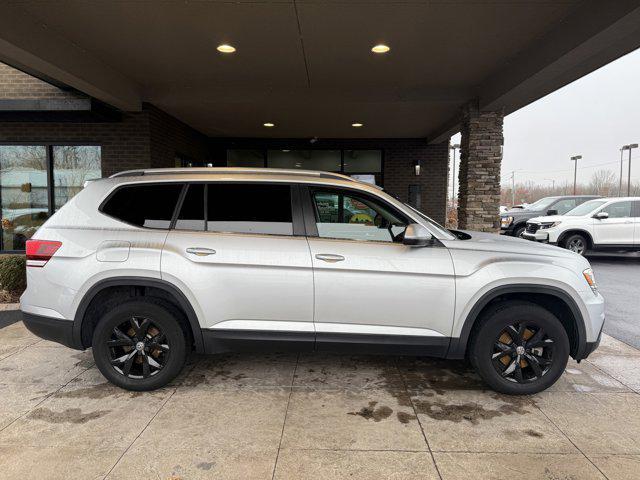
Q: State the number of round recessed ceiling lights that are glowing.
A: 4